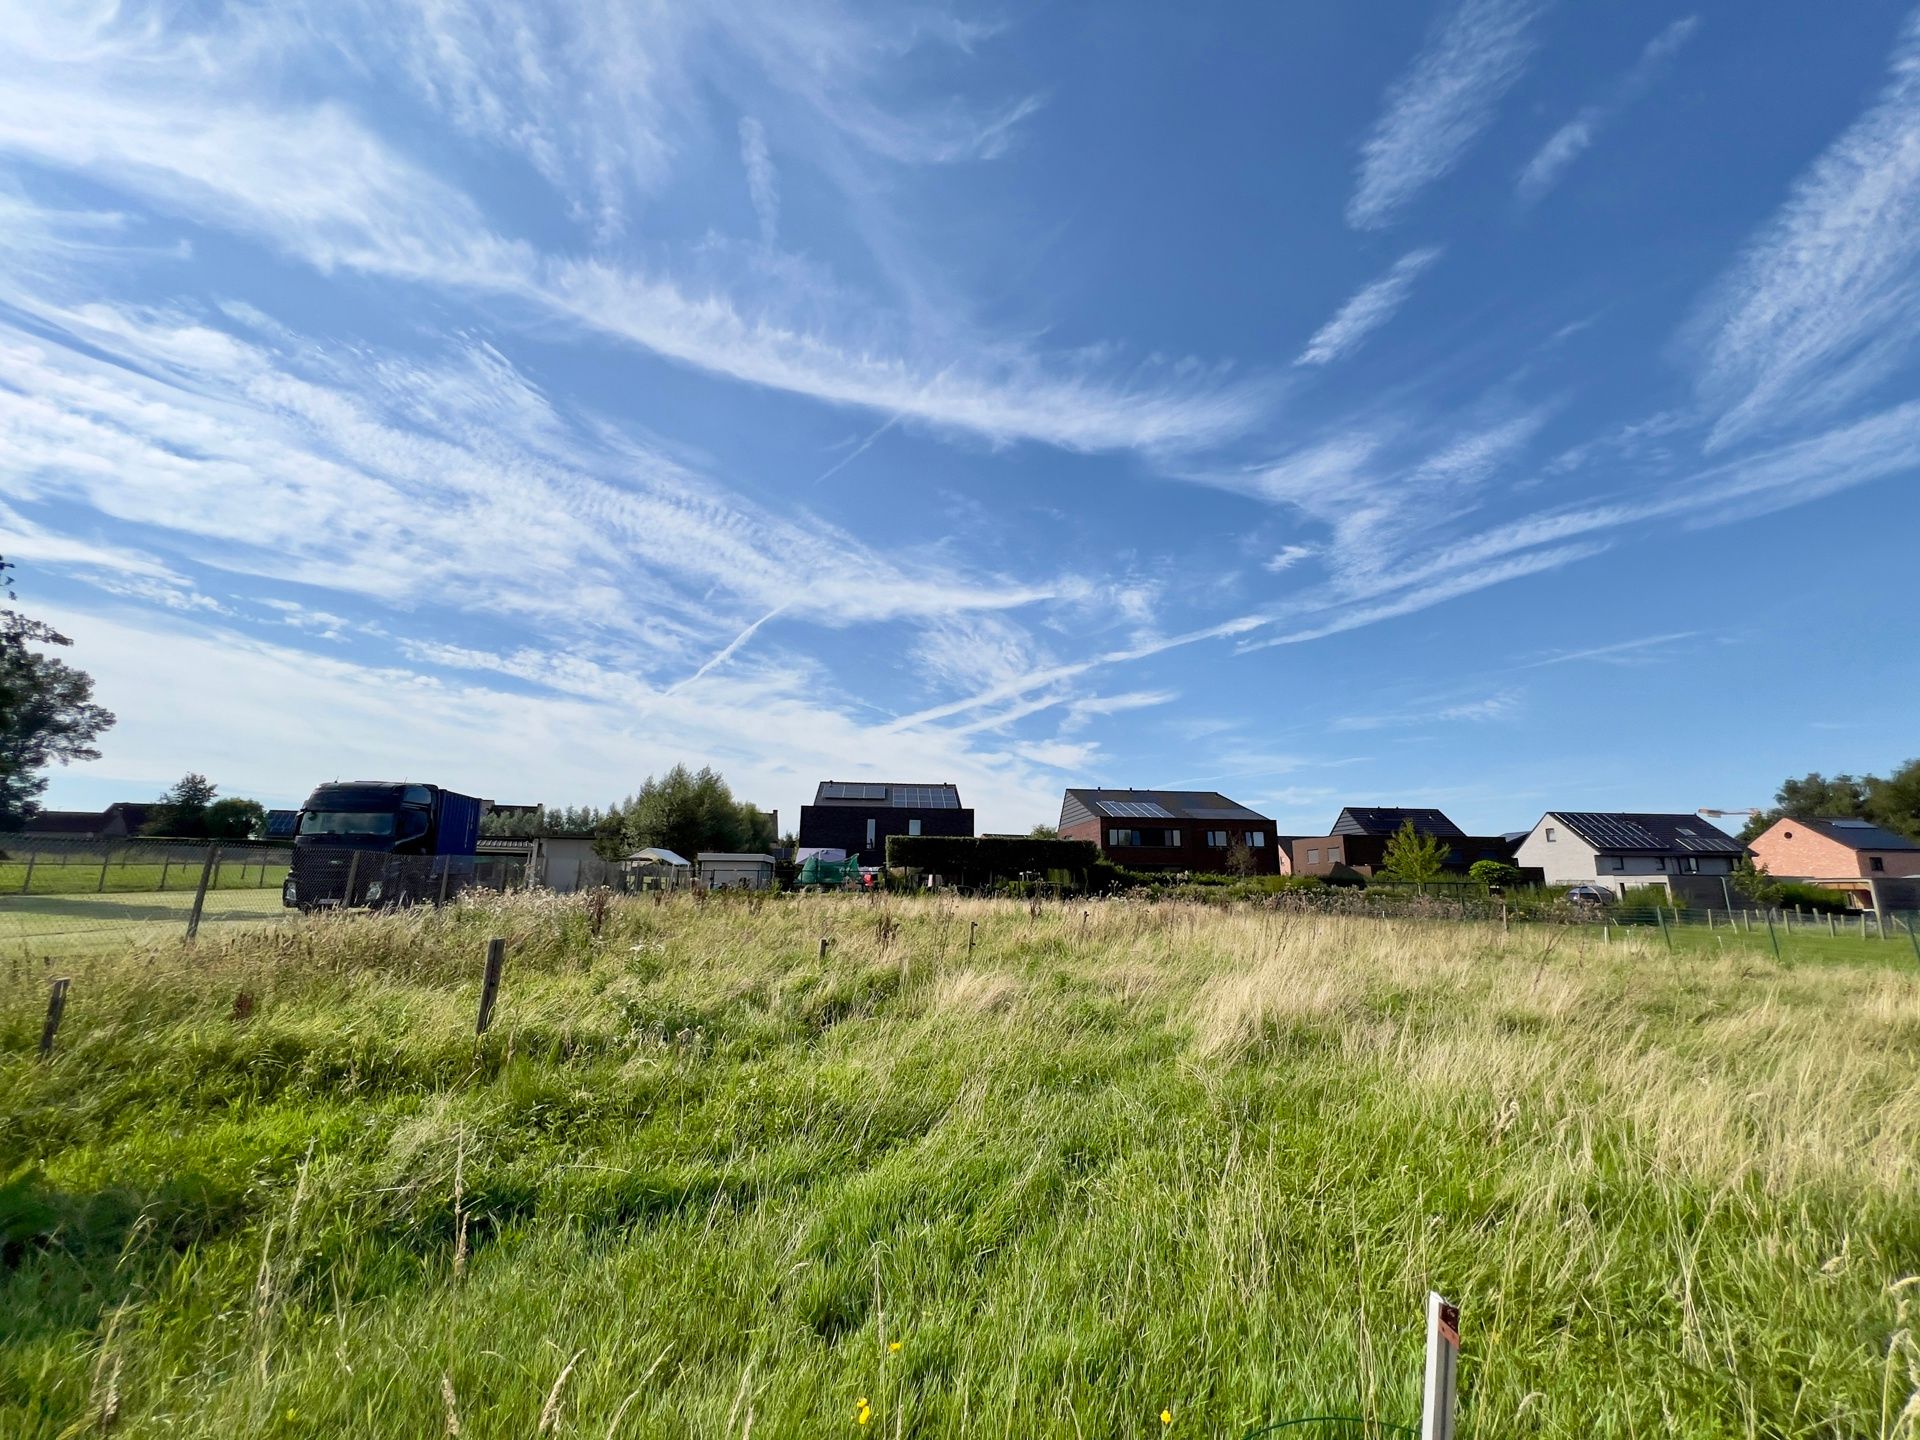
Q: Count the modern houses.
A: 5